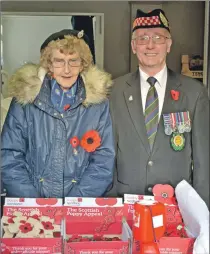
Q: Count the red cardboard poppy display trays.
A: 3